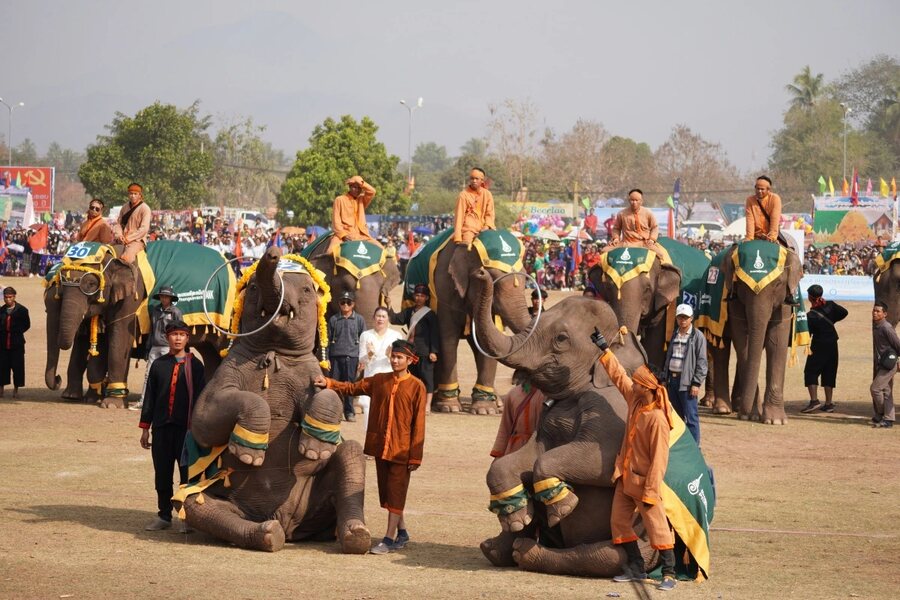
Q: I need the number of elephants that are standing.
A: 7